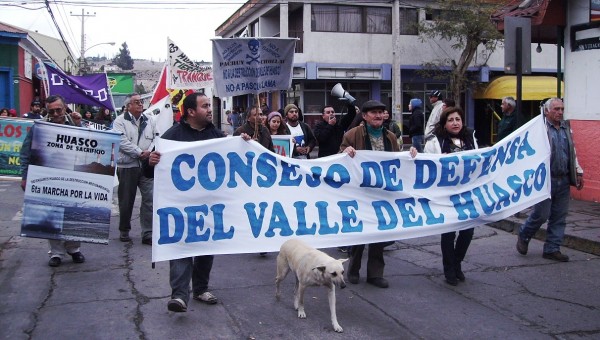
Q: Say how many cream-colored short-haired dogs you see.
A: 1